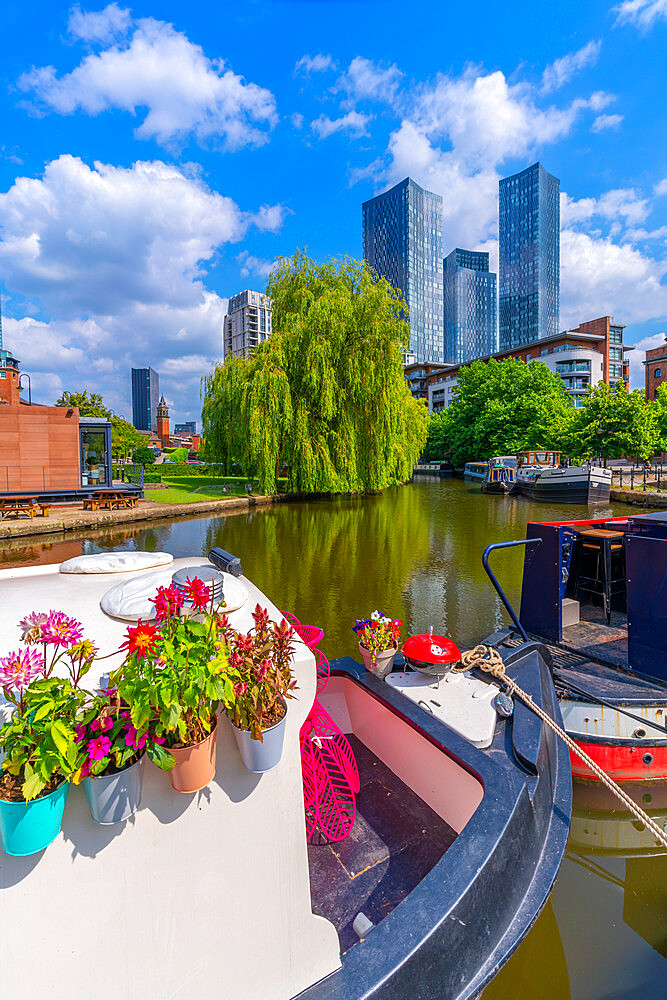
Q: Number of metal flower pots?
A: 4